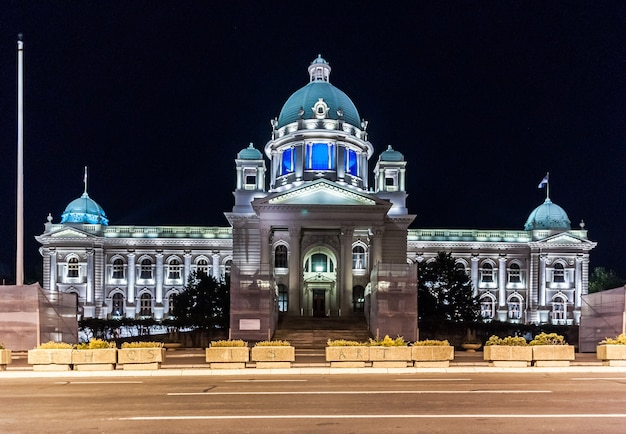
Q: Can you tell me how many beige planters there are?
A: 12